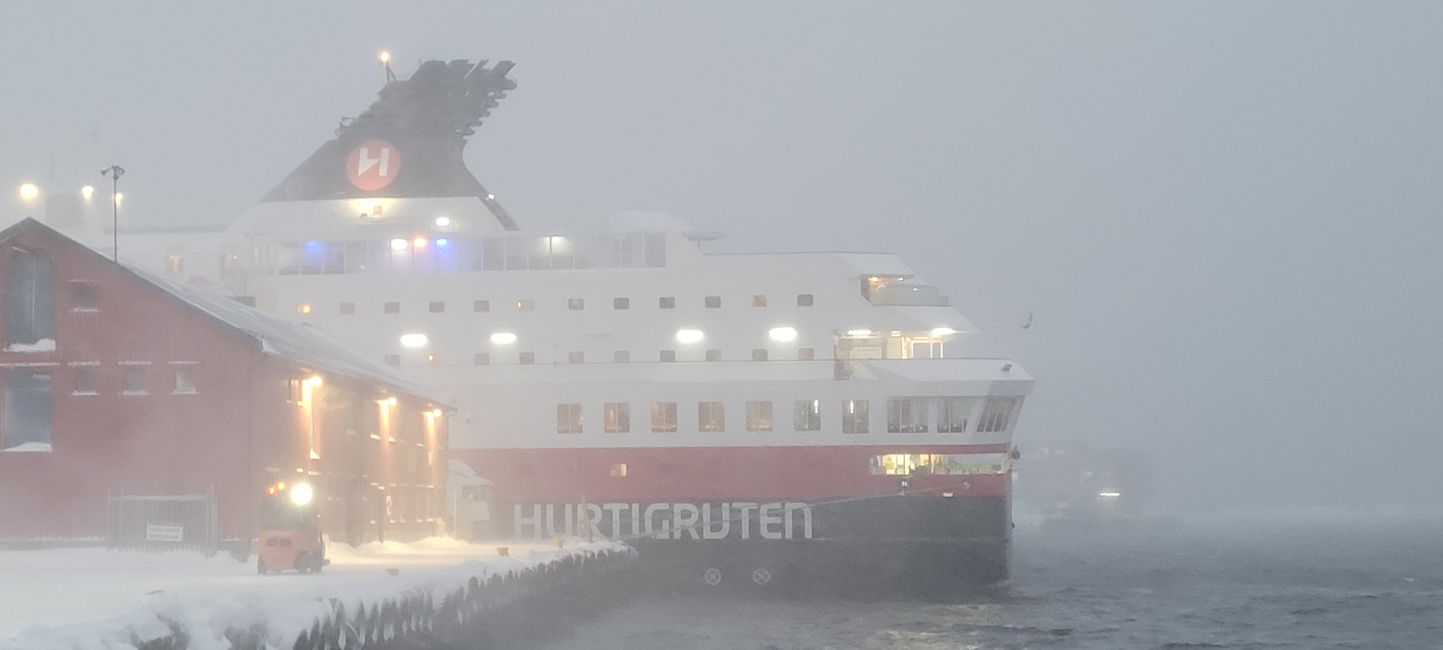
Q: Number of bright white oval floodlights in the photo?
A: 4